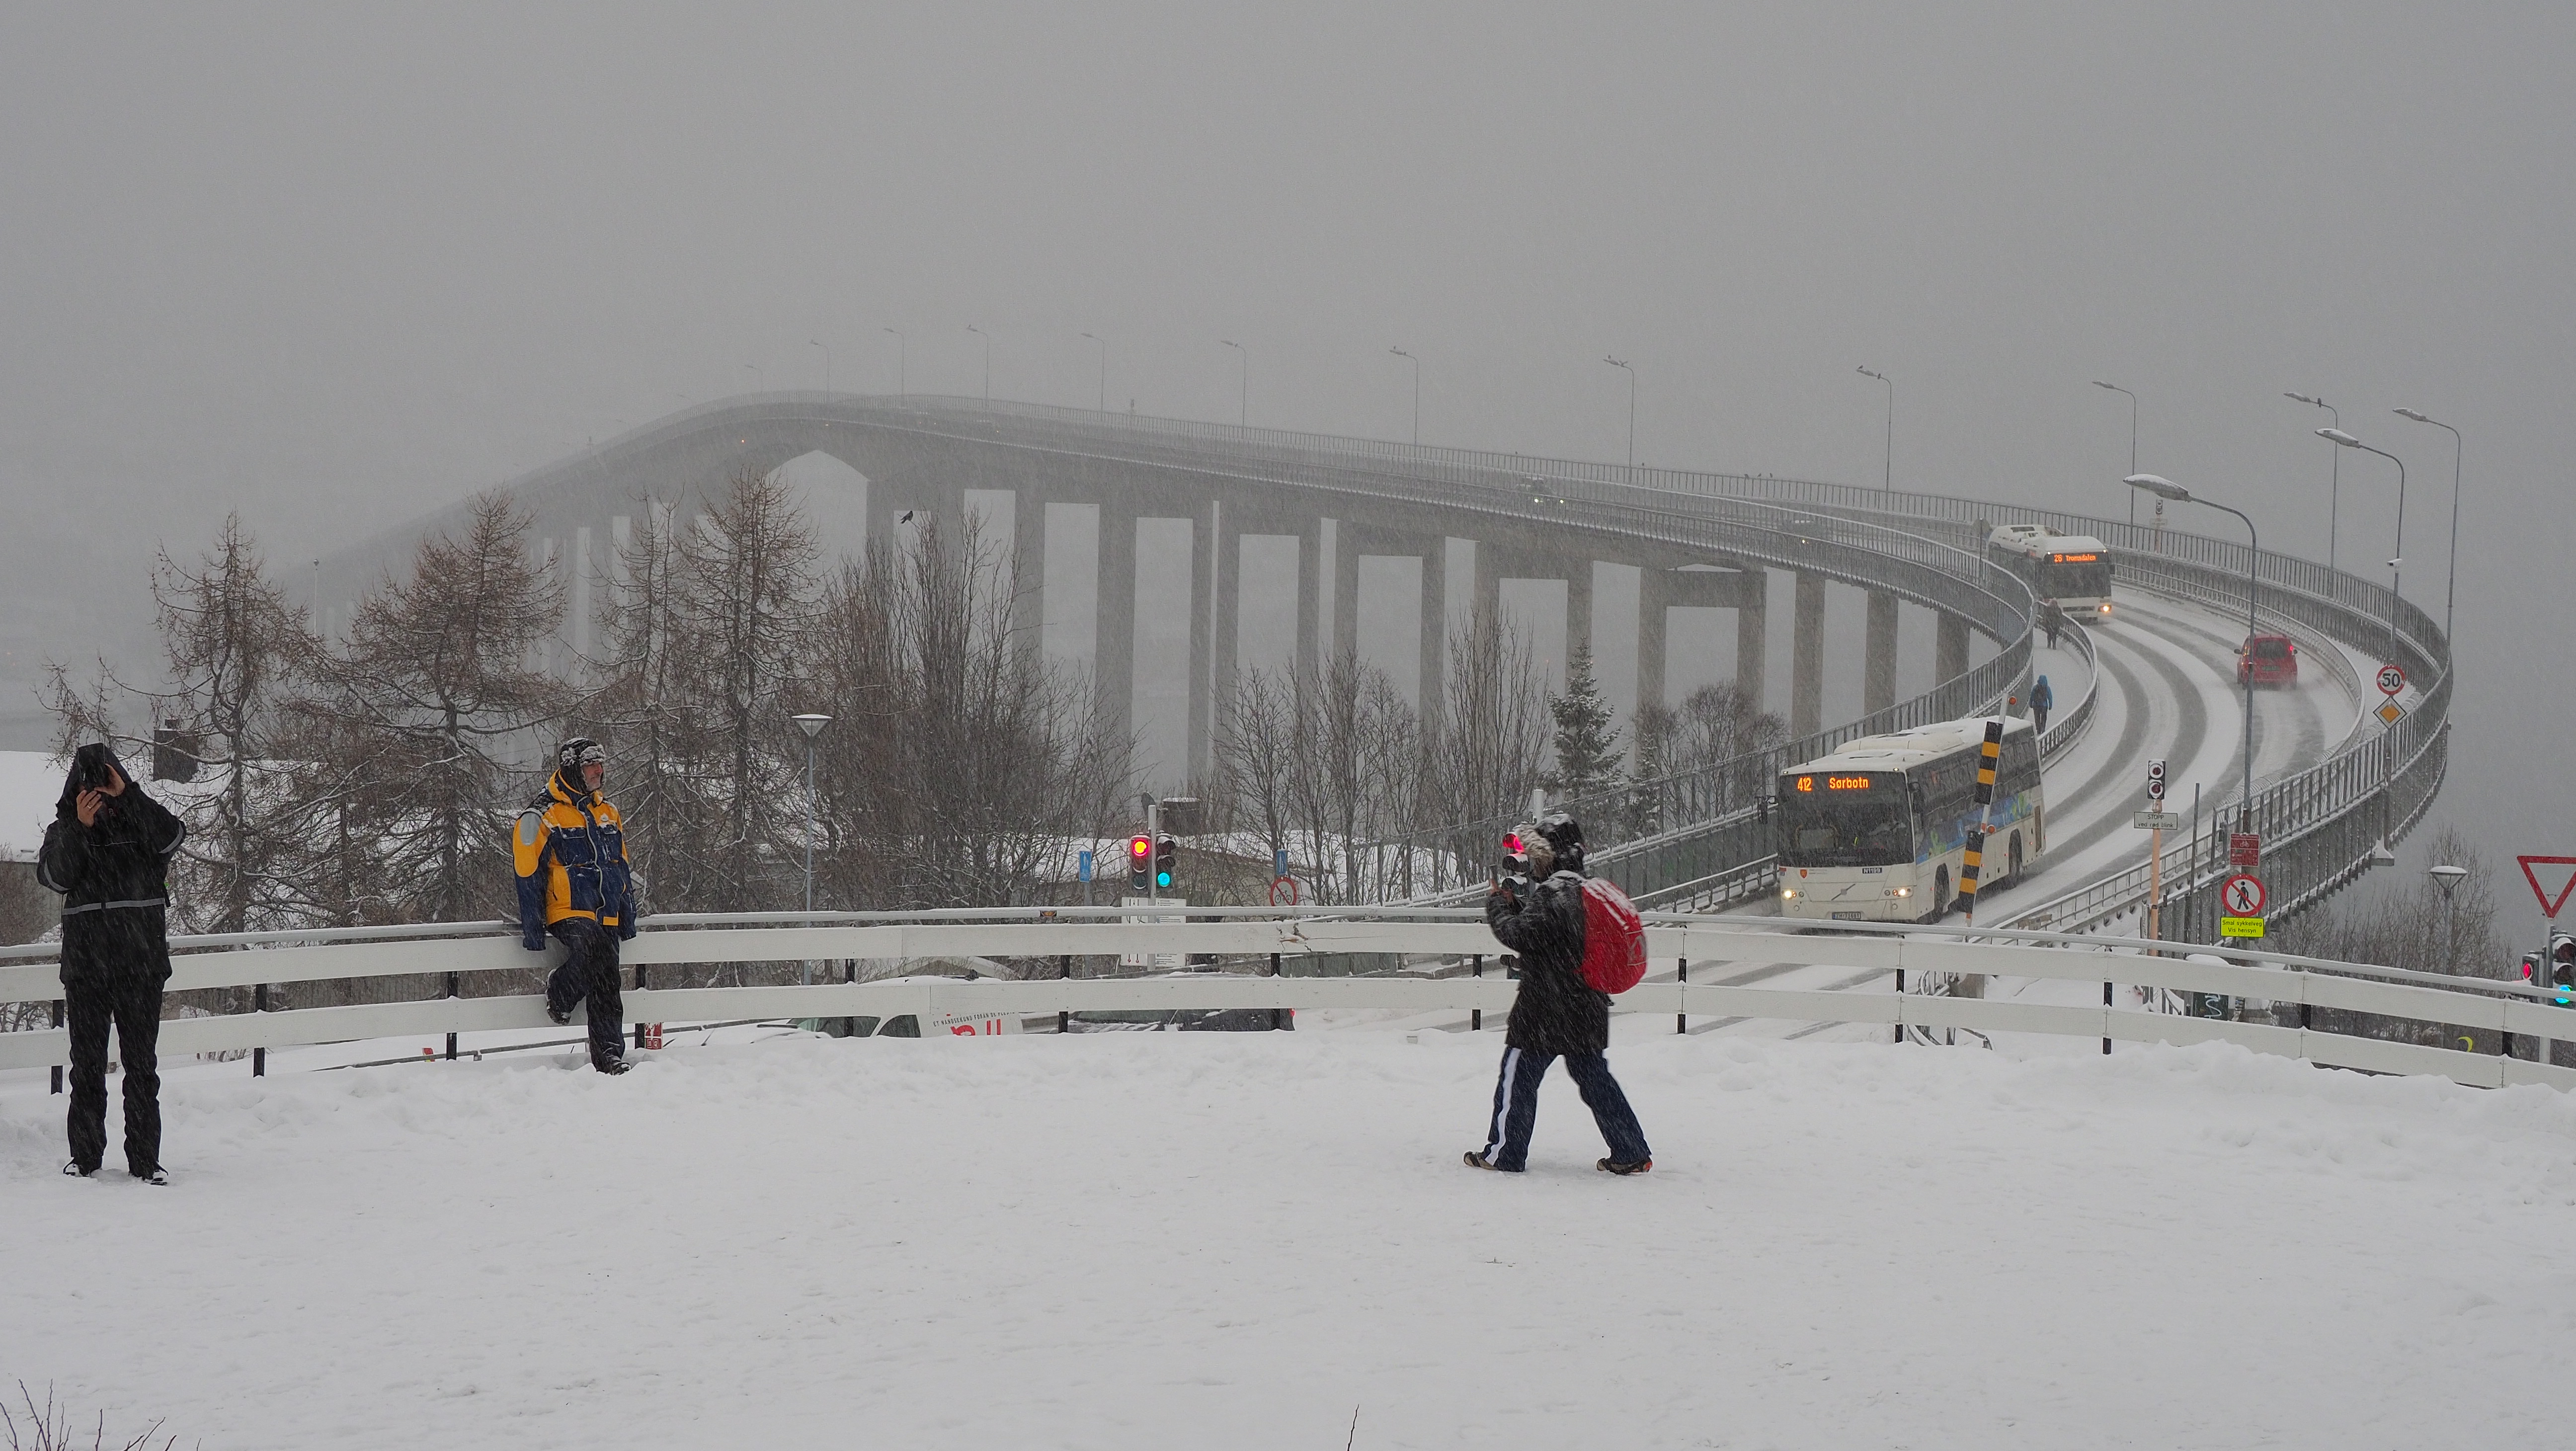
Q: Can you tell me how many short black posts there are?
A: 13